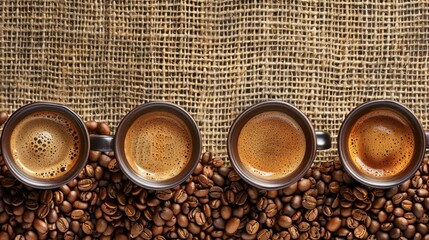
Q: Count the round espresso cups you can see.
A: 4